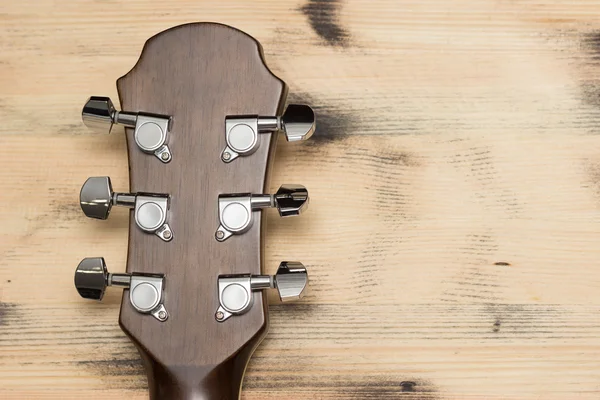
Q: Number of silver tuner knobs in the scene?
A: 6